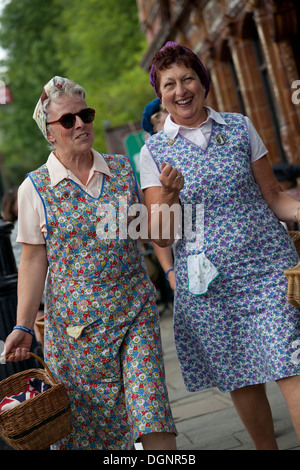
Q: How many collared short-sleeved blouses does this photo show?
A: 2